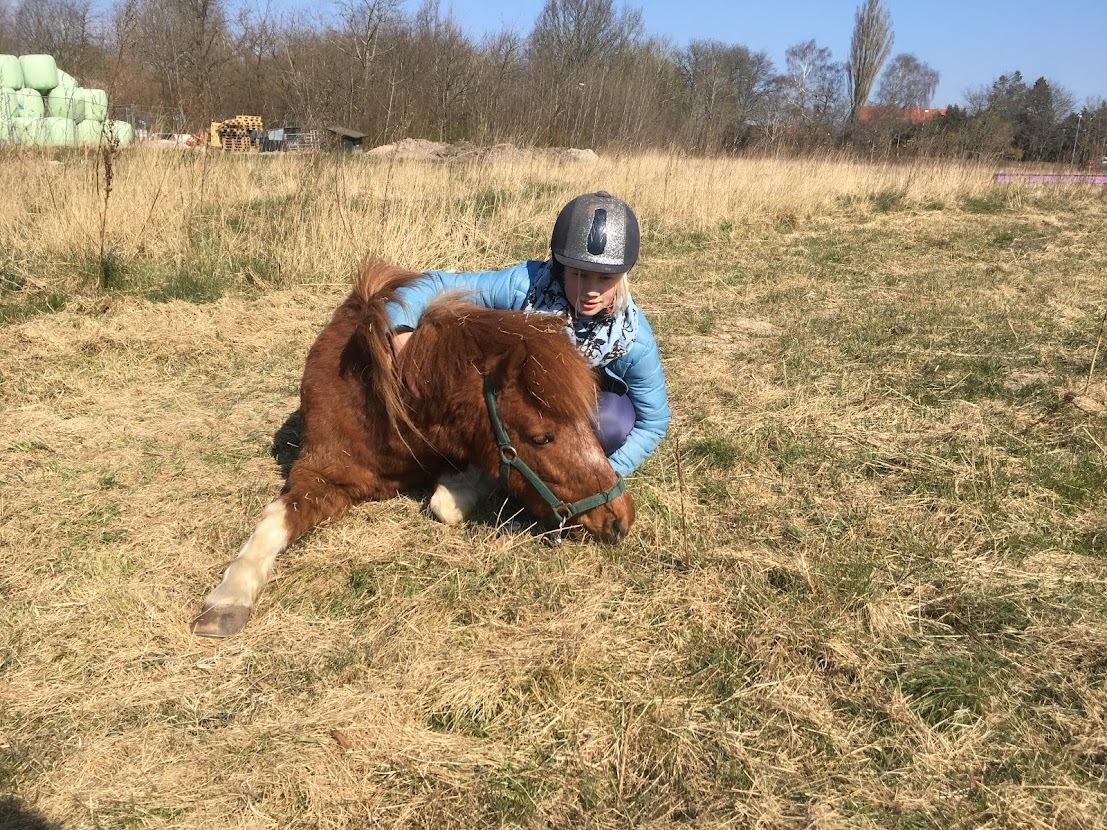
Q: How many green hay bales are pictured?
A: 12